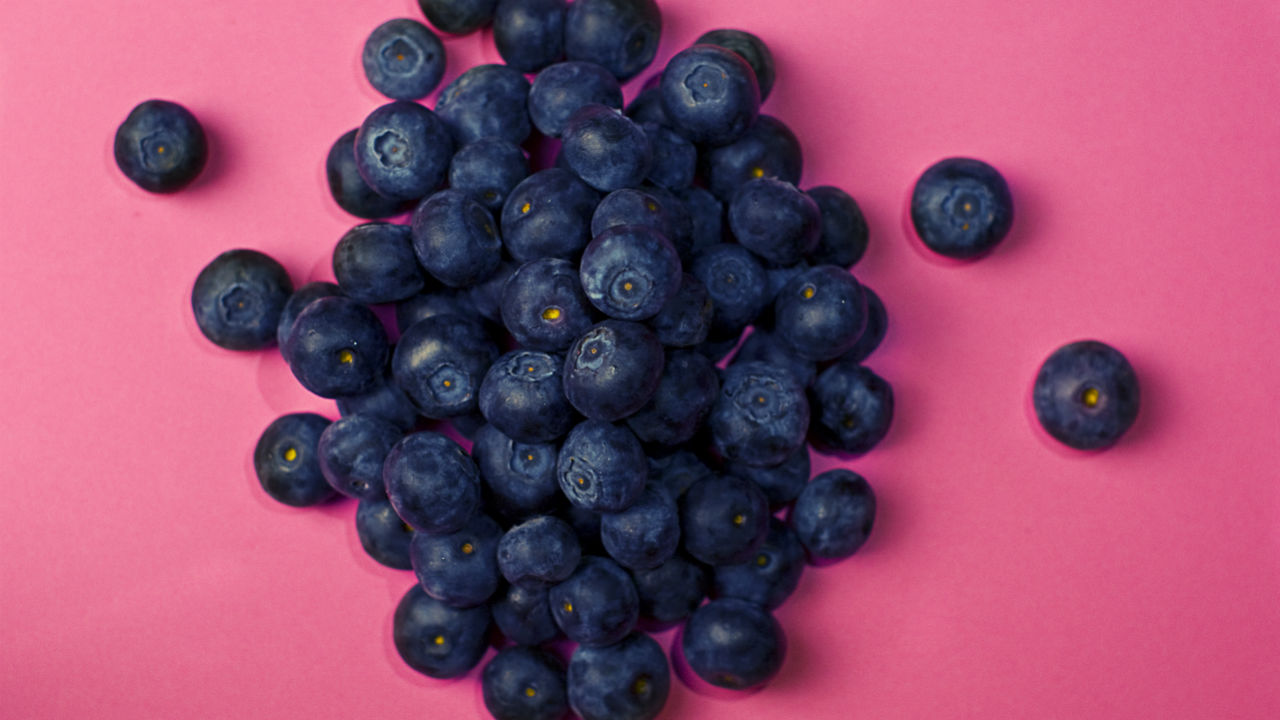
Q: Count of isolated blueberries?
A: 3